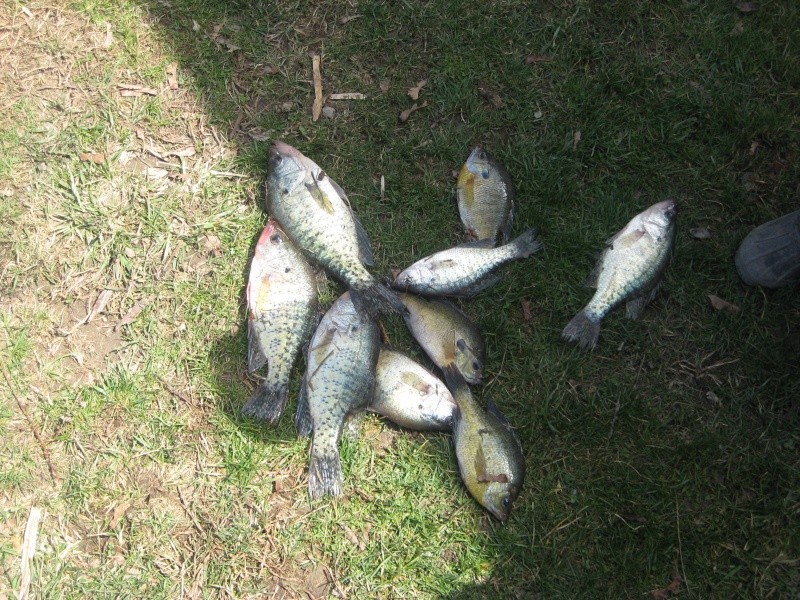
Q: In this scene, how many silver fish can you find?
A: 6